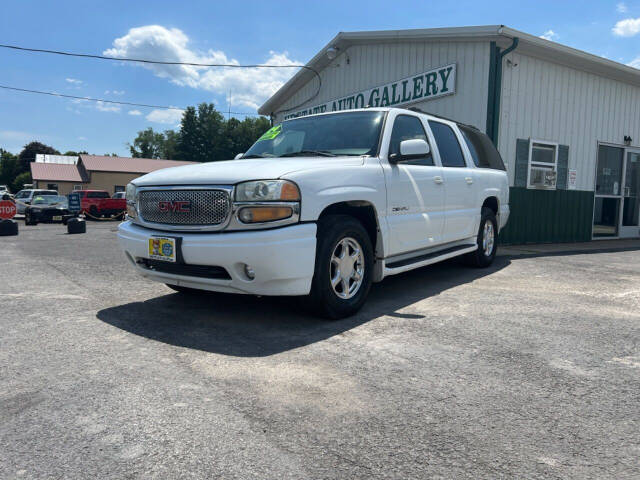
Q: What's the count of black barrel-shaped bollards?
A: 2